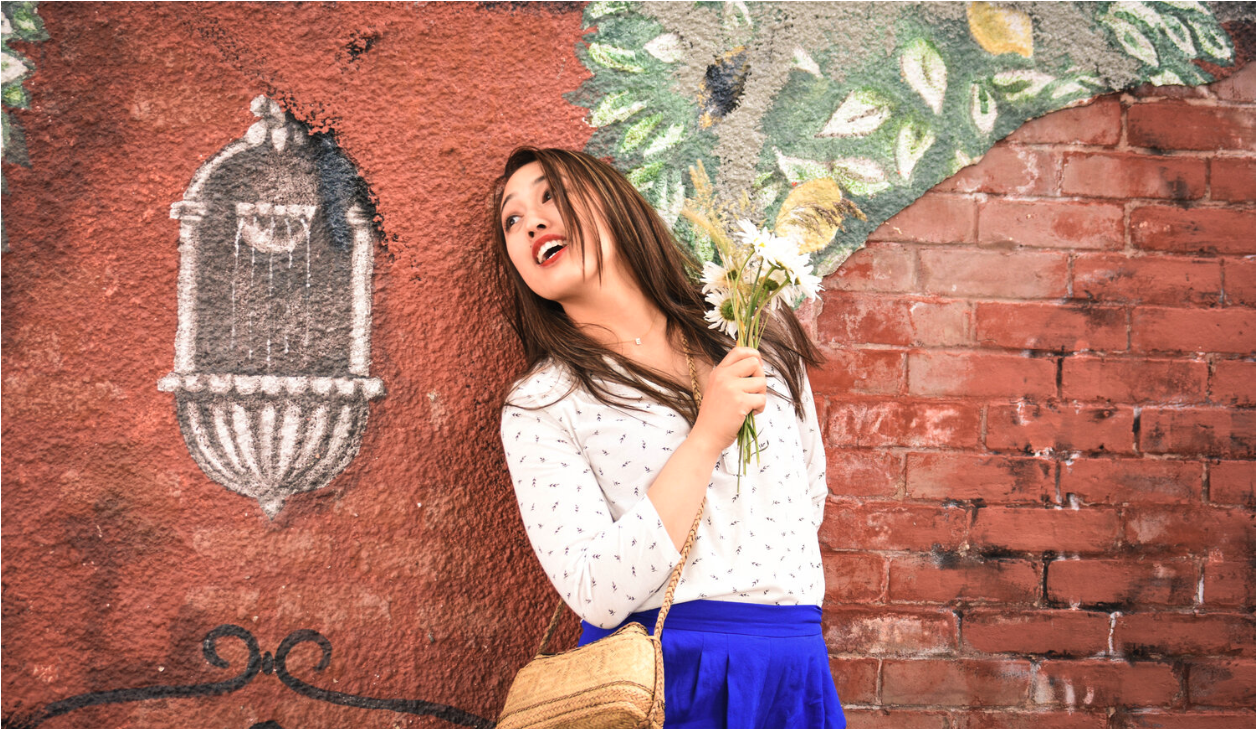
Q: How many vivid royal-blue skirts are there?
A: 1